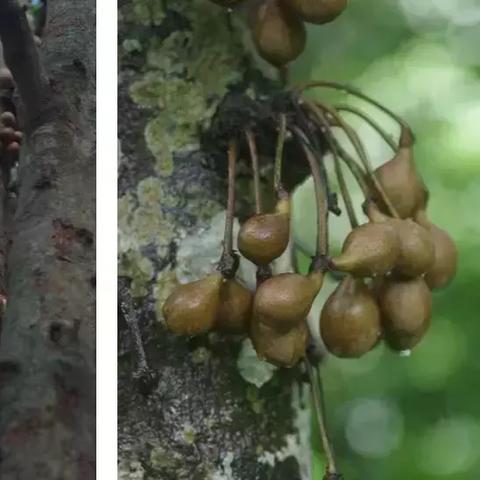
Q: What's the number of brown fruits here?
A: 14